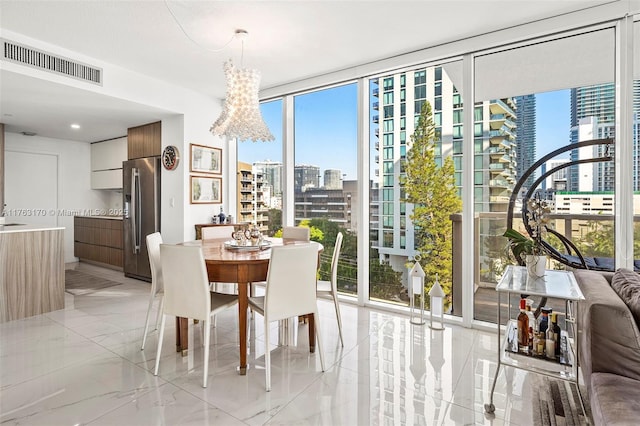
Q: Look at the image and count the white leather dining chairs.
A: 6